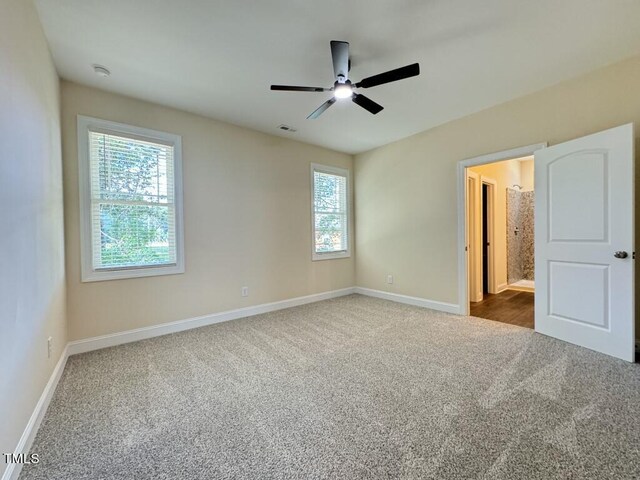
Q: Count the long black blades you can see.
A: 5